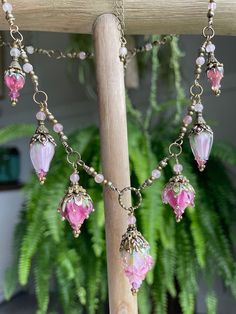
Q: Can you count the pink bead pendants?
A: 7